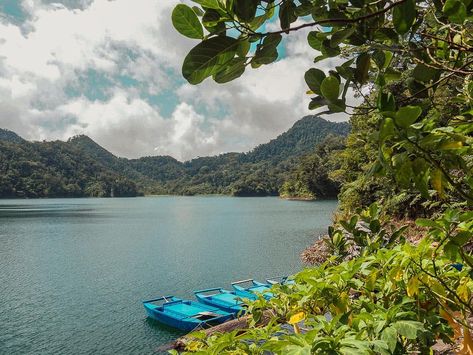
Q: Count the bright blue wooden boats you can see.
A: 4